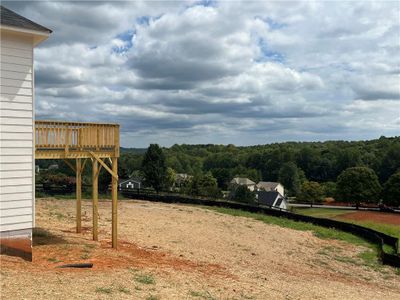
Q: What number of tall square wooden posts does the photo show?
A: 3